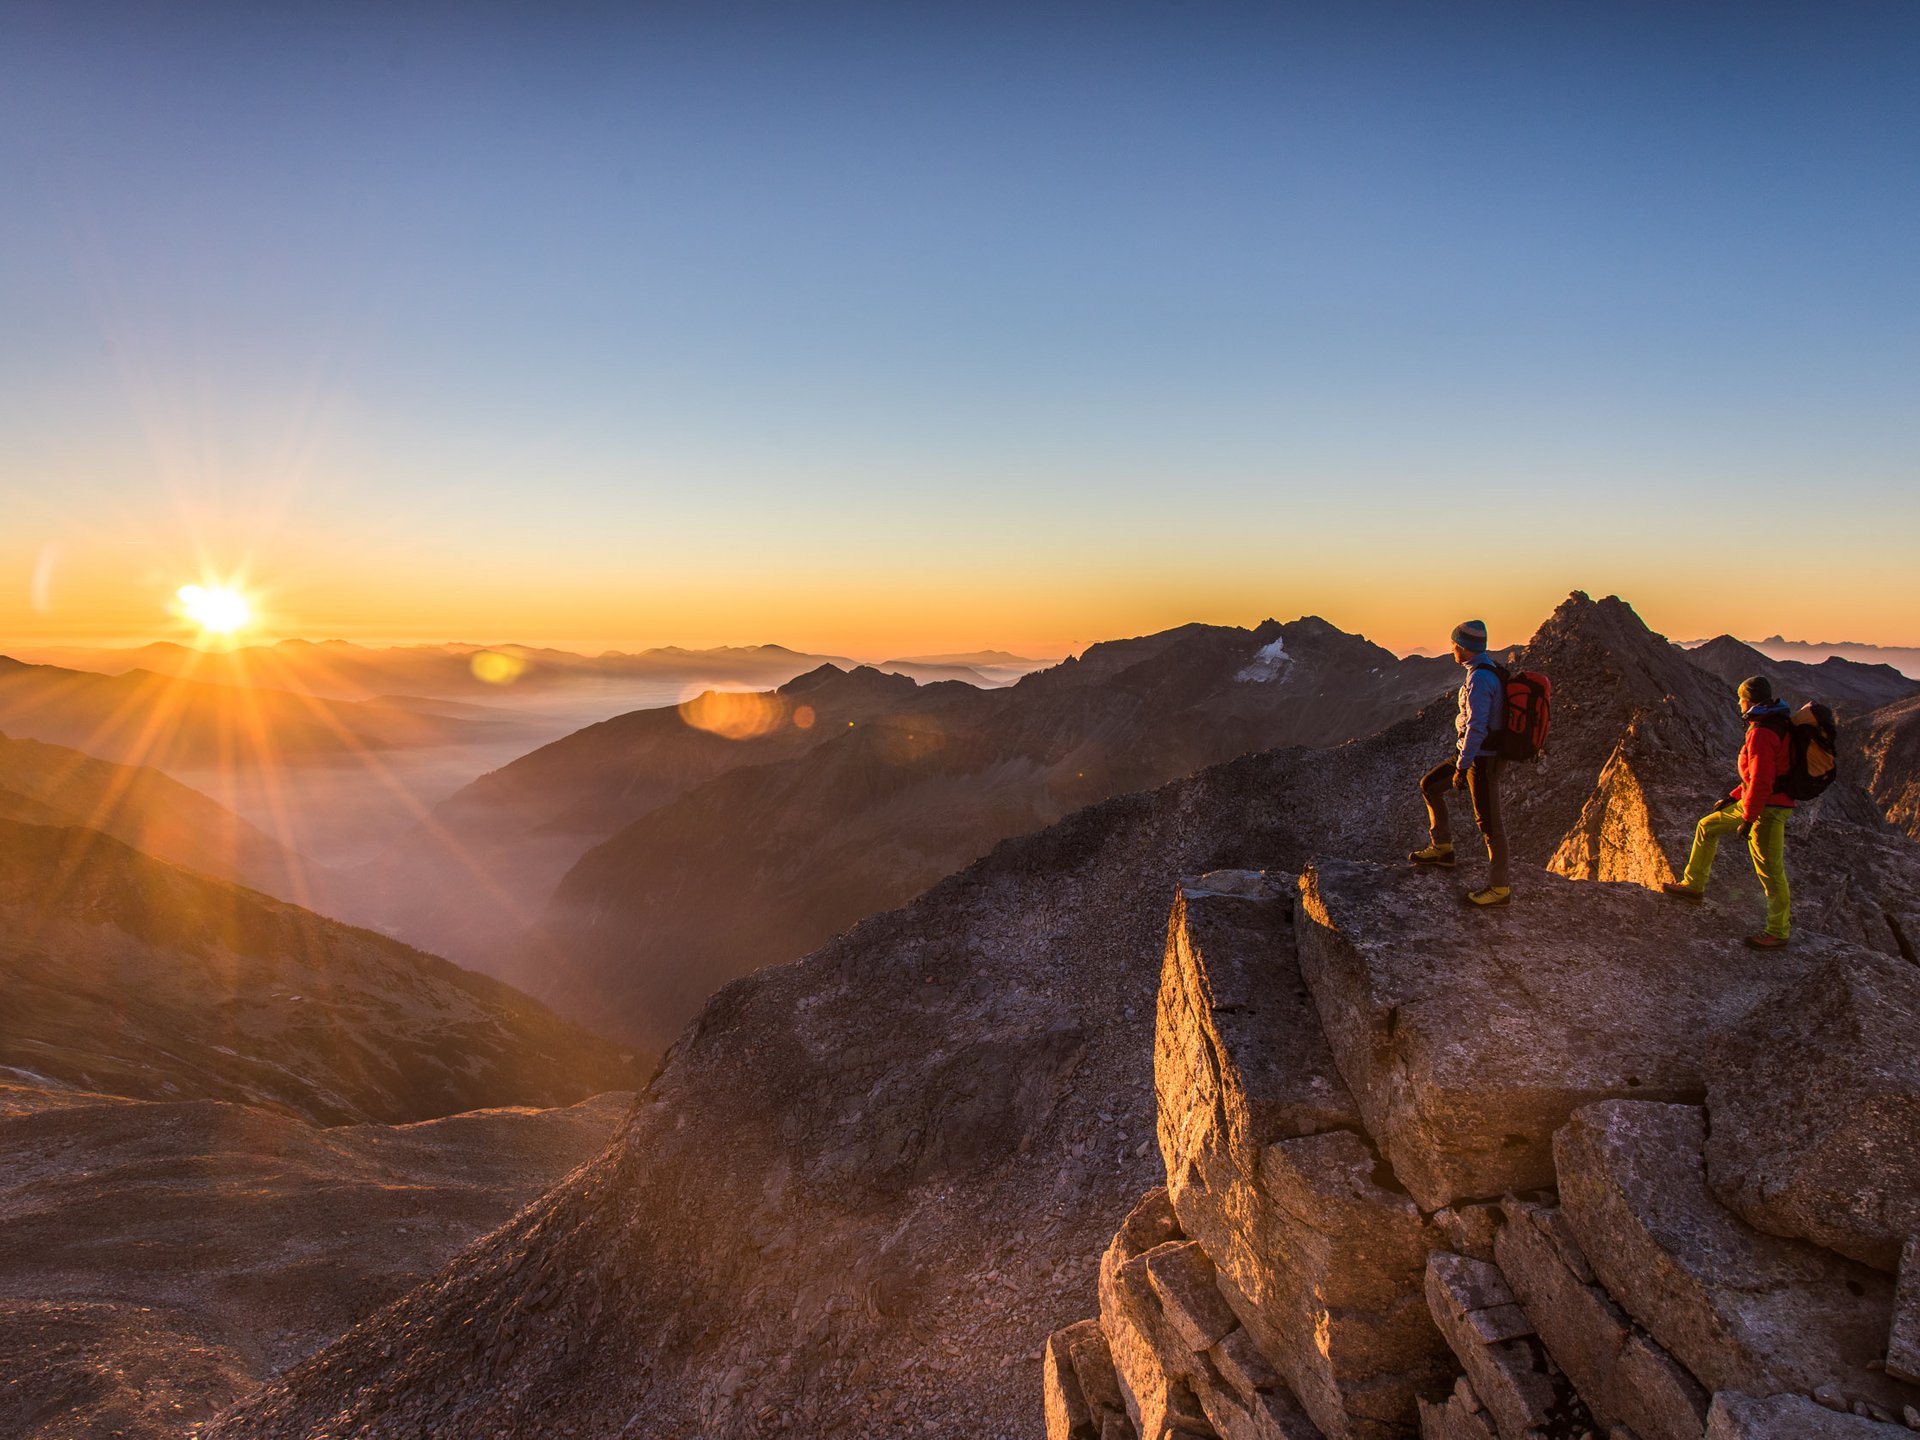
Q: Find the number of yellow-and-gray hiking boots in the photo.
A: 2